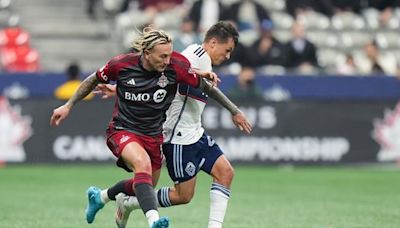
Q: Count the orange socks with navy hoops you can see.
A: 0